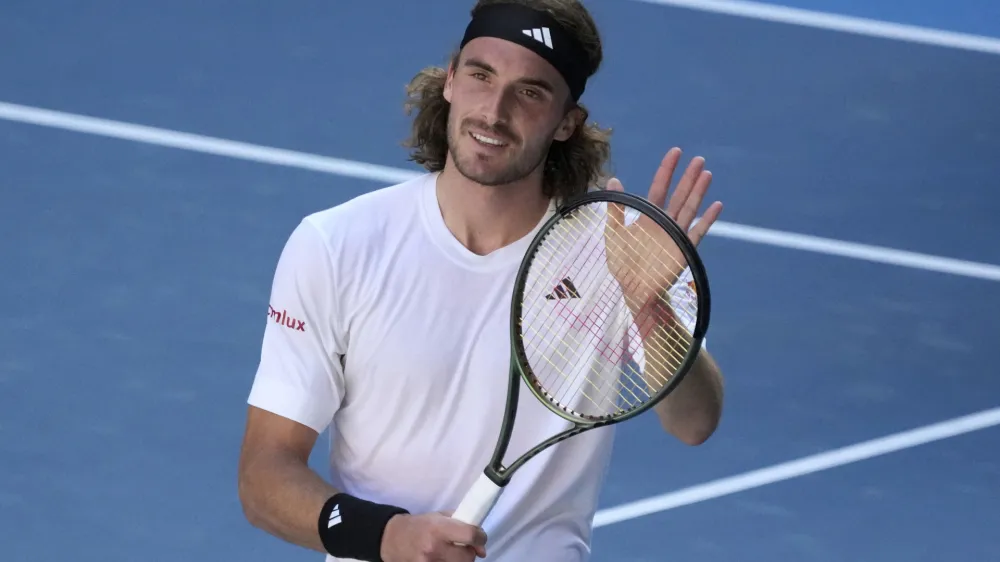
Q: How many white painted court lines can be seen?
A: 3